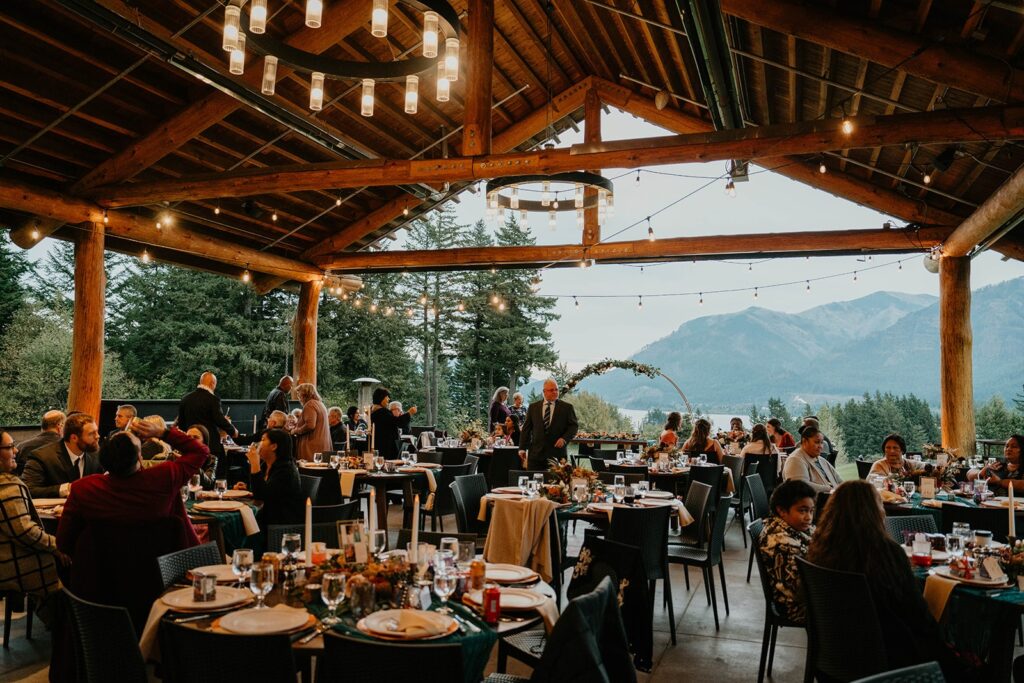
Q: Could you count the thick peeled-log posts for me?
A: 3